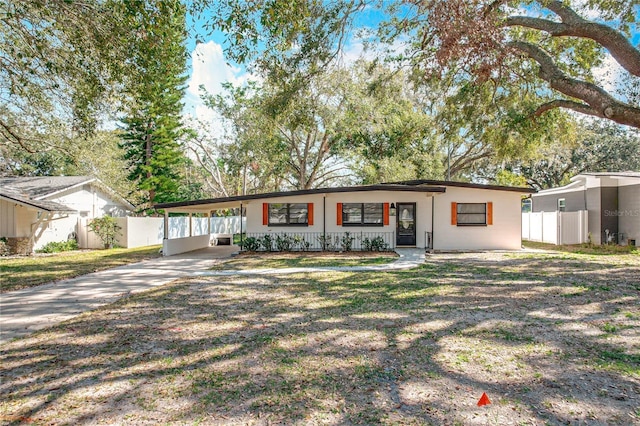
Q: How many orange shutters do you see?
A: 6